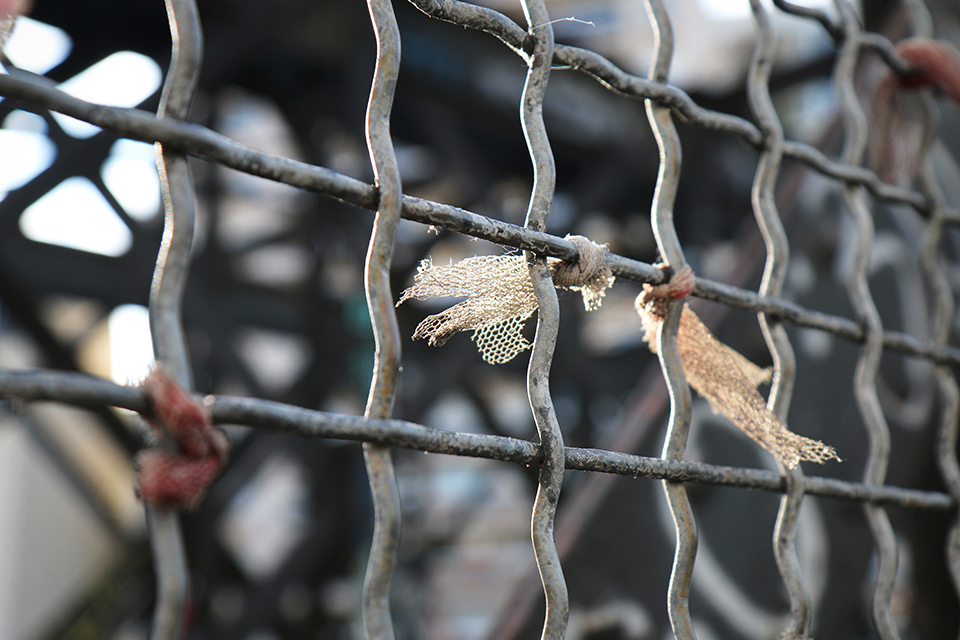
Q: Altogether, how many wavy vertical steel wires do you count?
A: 7